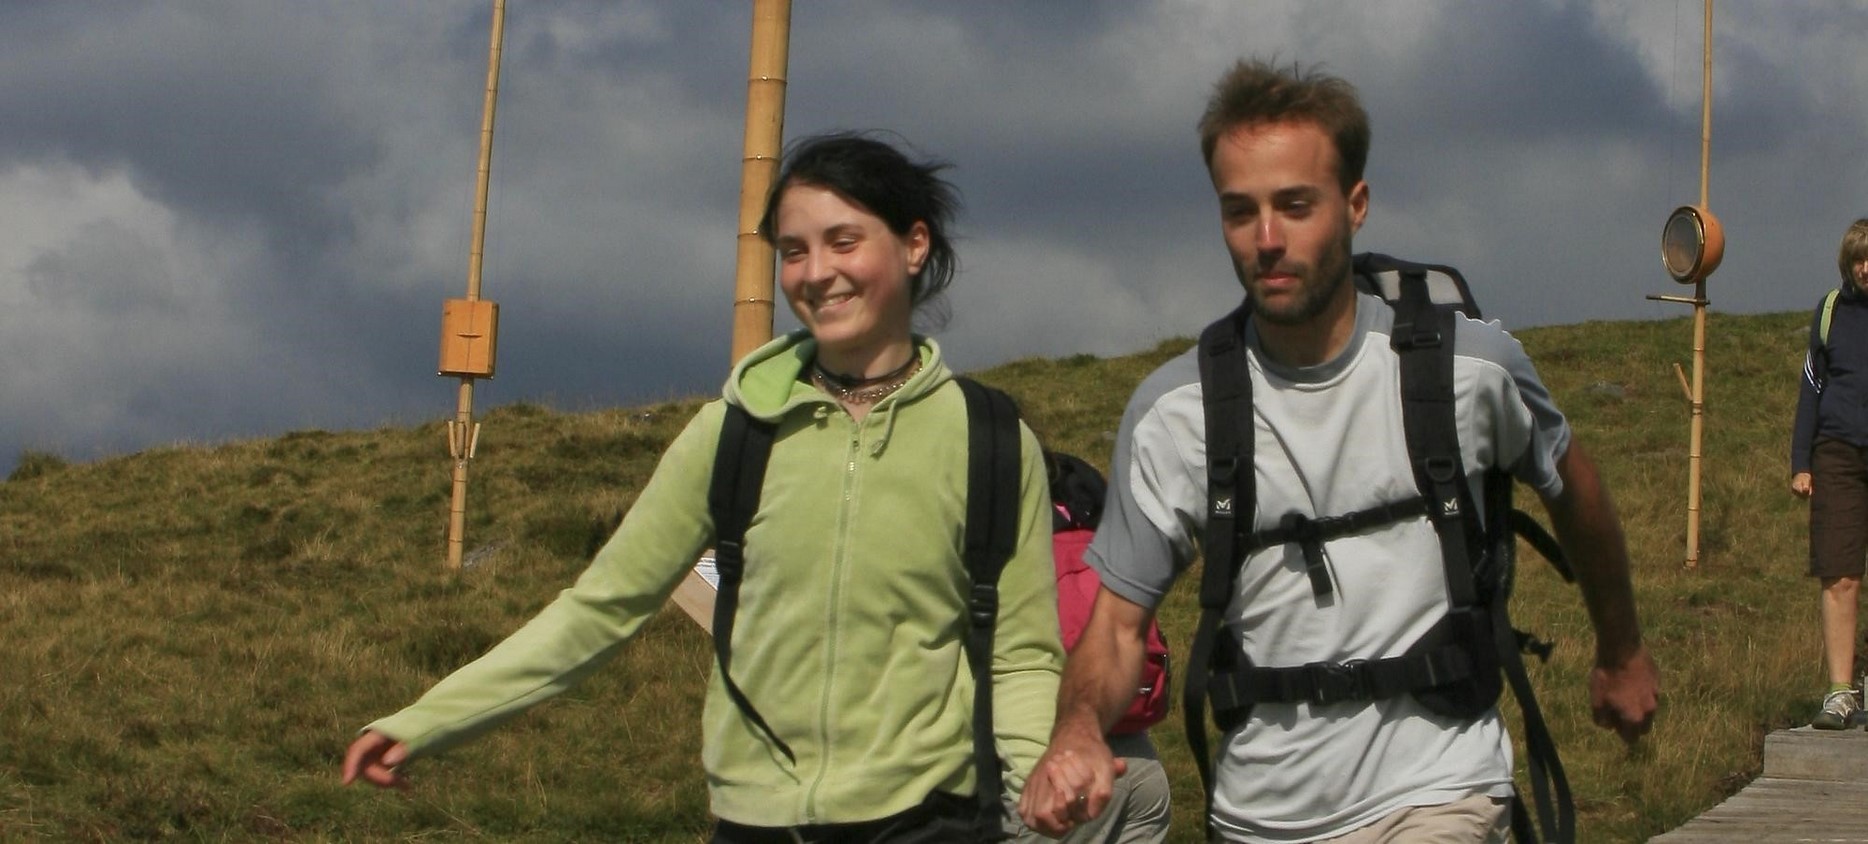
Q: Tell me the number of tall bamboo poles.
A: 3